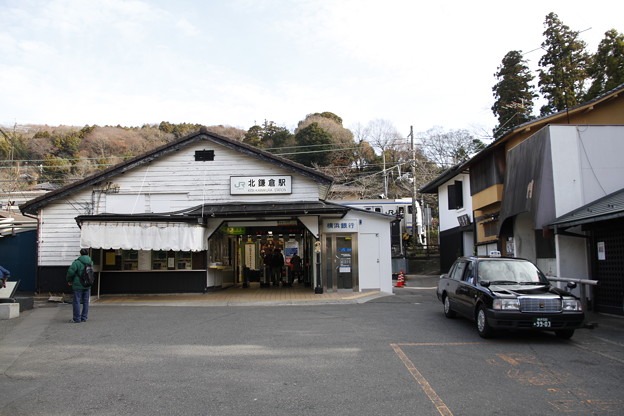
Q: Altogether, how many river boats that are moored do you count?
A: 0